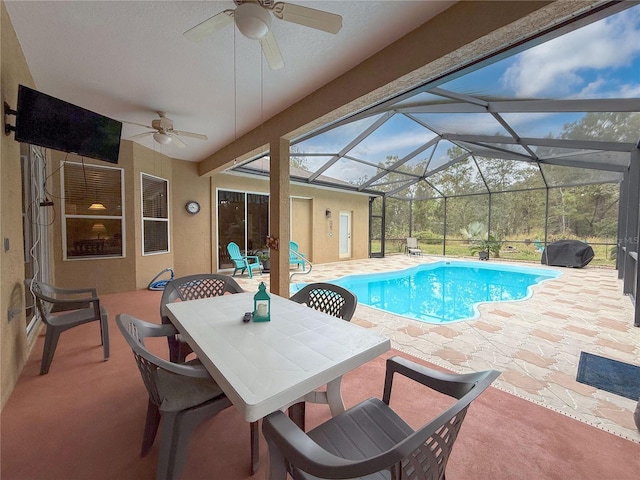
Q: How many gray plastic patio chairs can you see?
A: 5